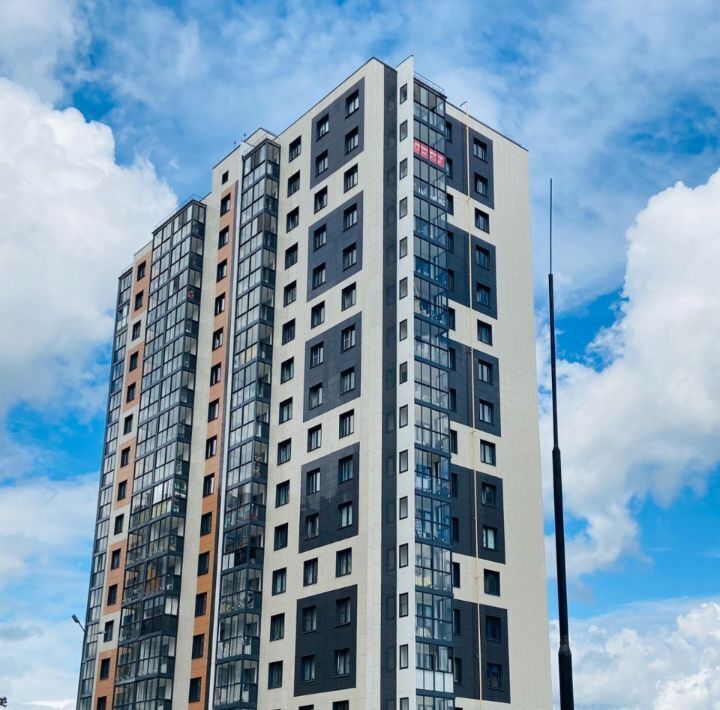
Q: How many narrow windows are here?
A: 15